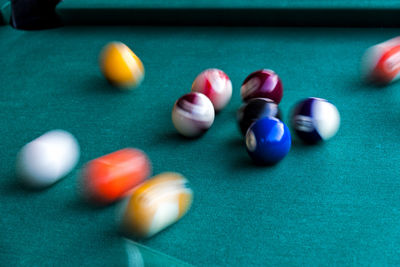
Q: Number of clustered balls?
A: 6